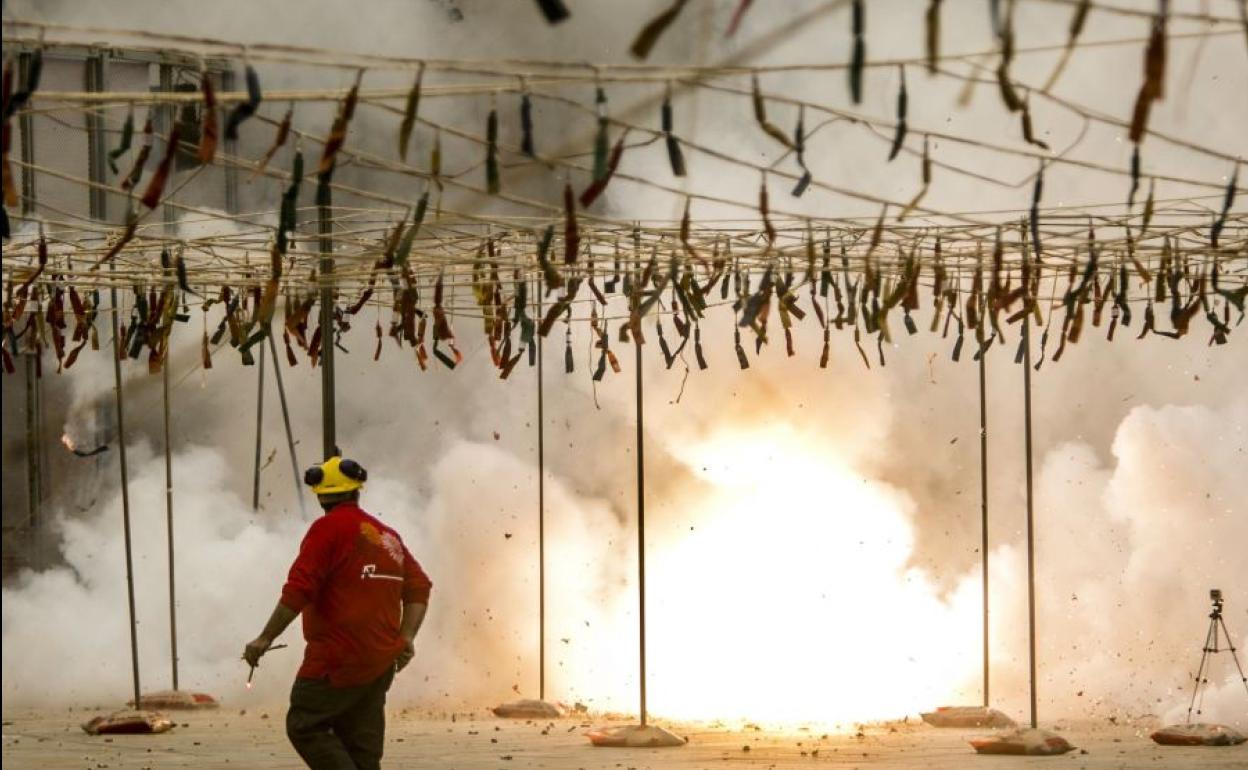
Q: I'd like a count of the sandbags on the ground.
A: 7